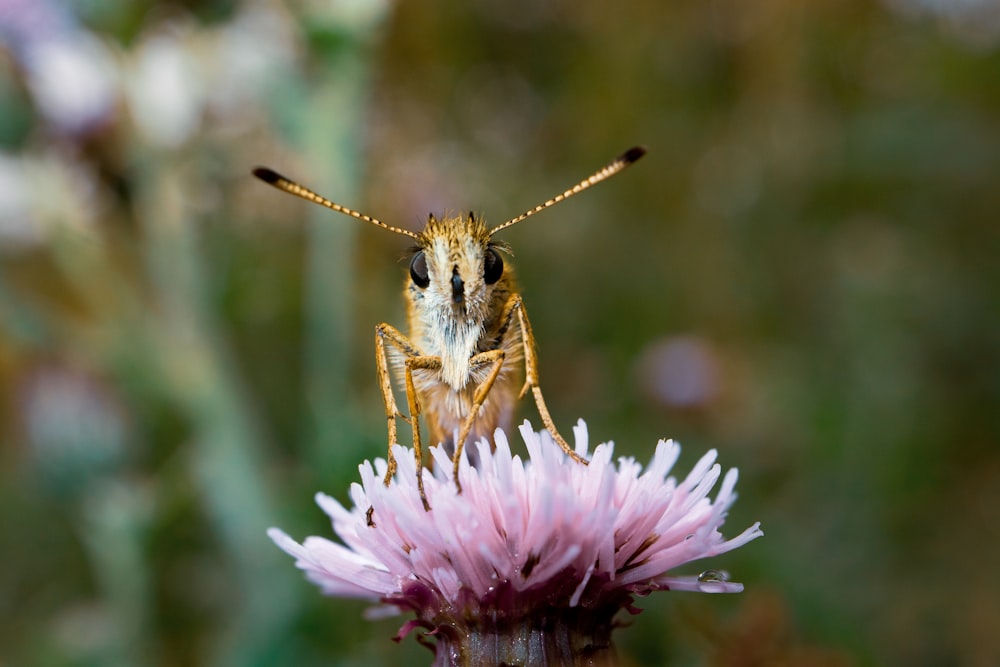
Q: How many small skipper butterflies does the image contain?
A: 1